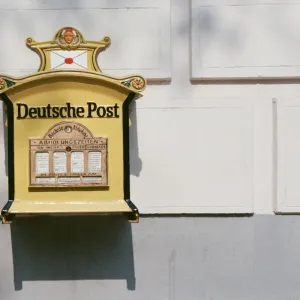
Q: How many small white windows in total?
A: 4